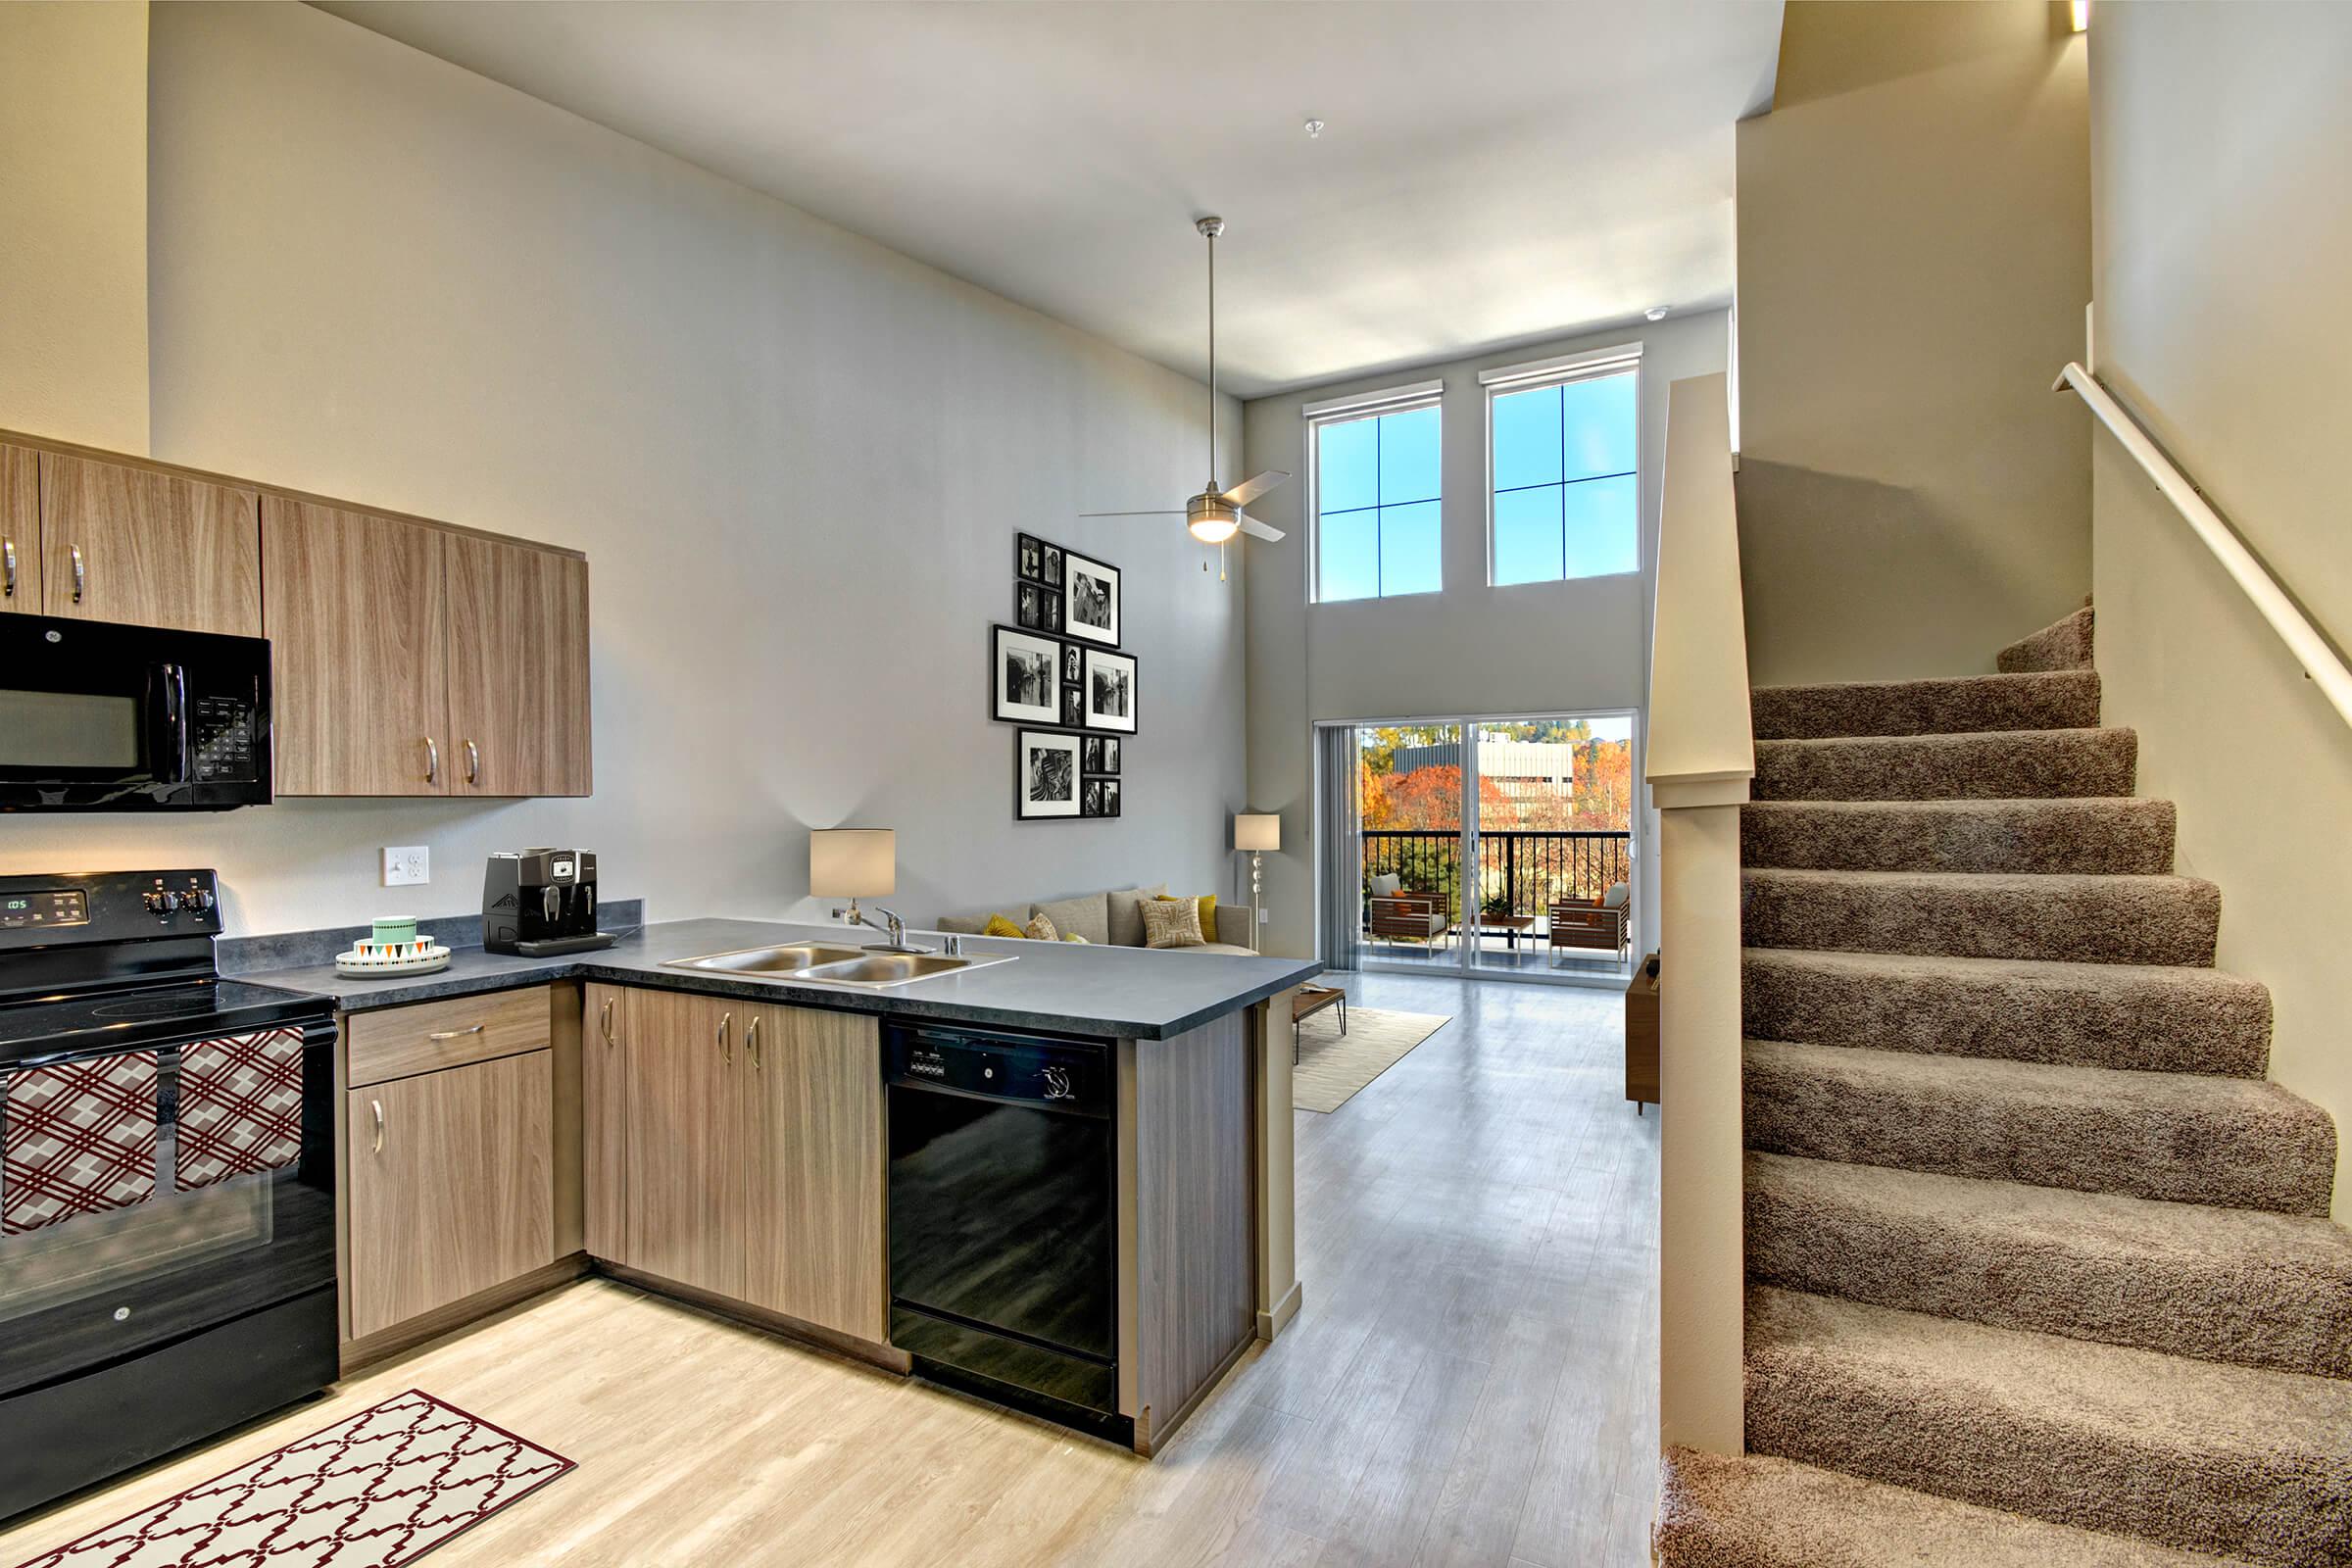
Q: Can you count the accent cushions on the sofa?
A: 5